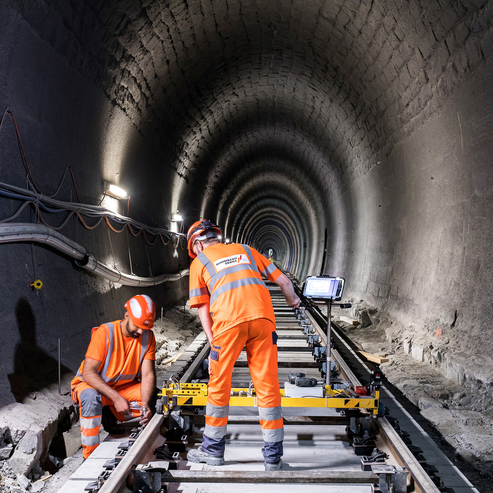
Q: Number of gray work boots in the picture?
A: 2